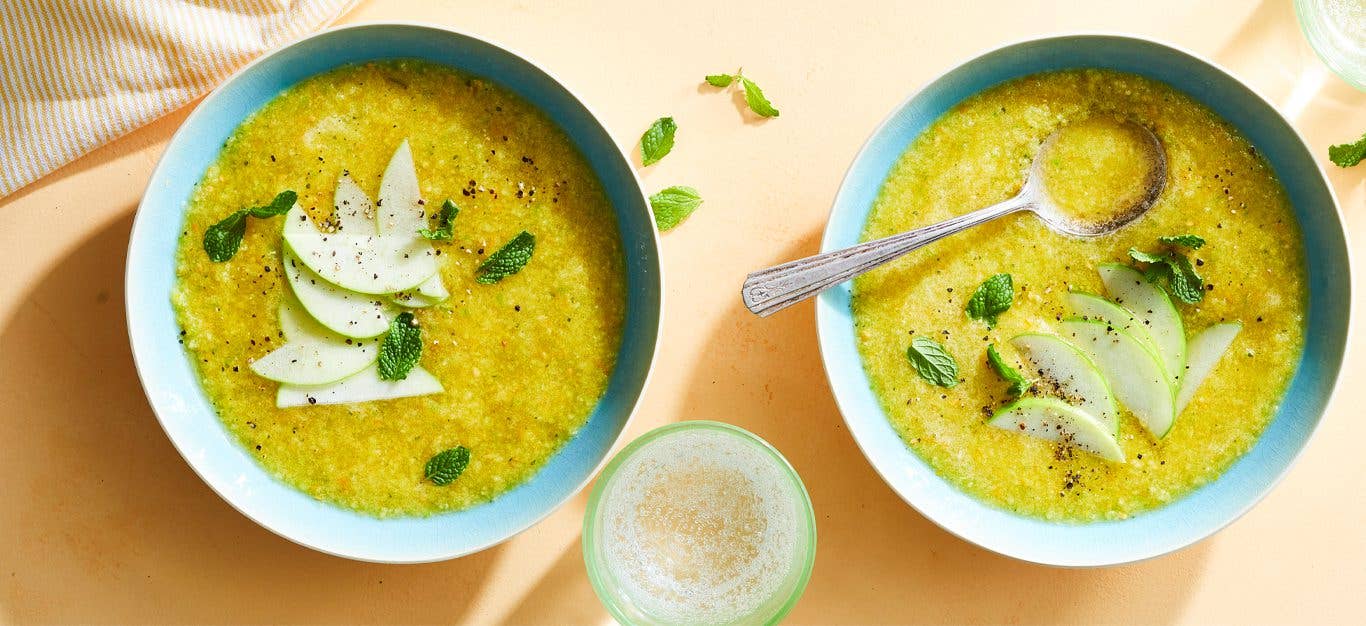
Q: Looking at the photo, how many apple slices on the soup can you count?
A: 13